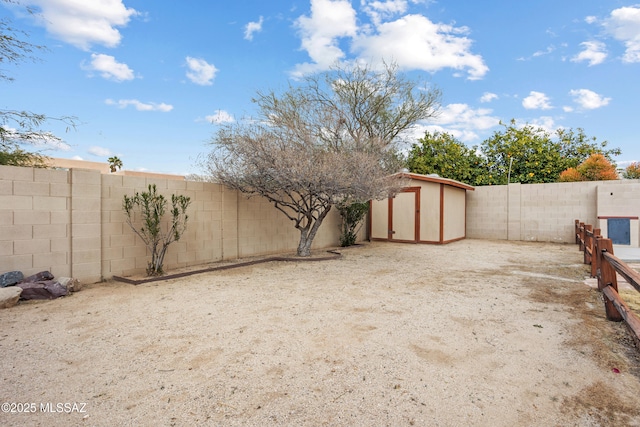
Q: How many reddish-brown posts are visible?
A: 6